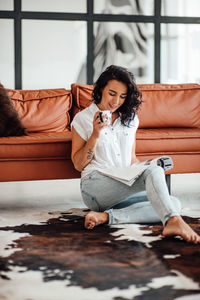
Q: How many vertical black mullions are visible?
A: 3